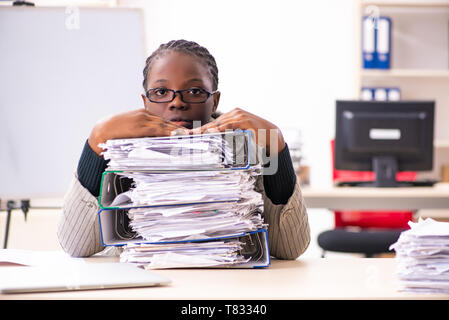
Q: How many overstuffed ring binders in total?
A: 4